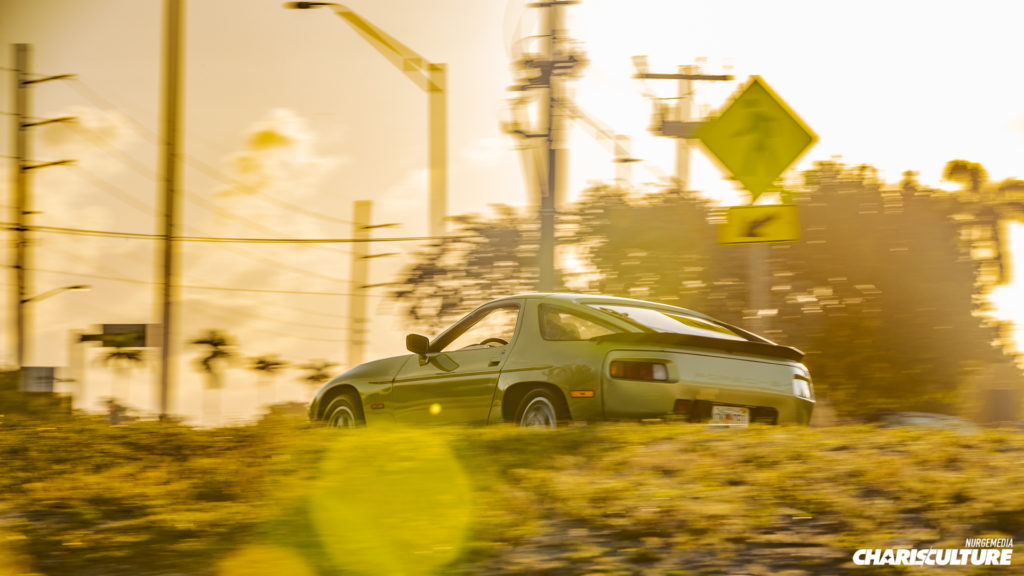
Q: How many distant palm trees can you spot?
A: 4